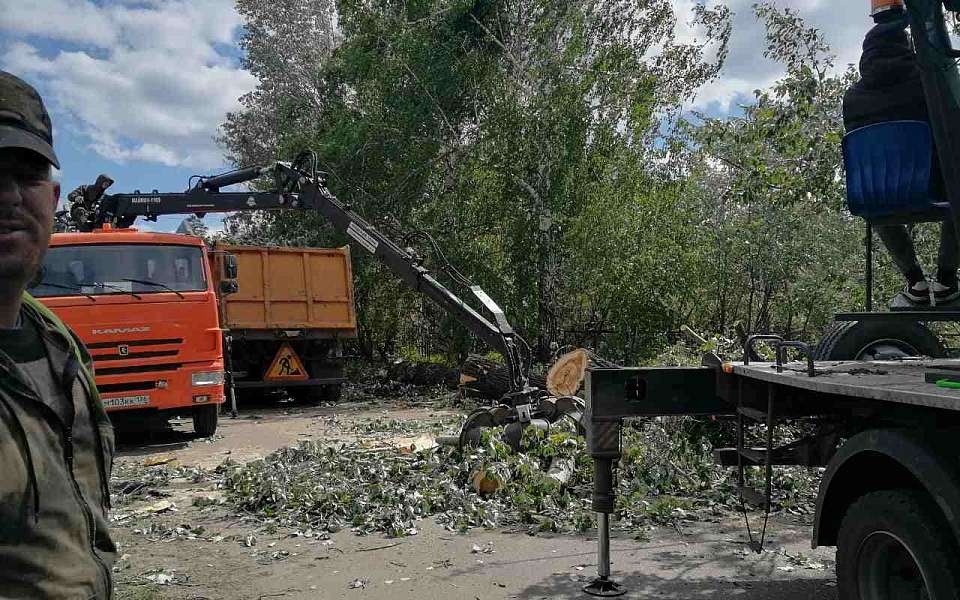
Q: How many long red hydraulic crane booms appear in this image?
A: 0